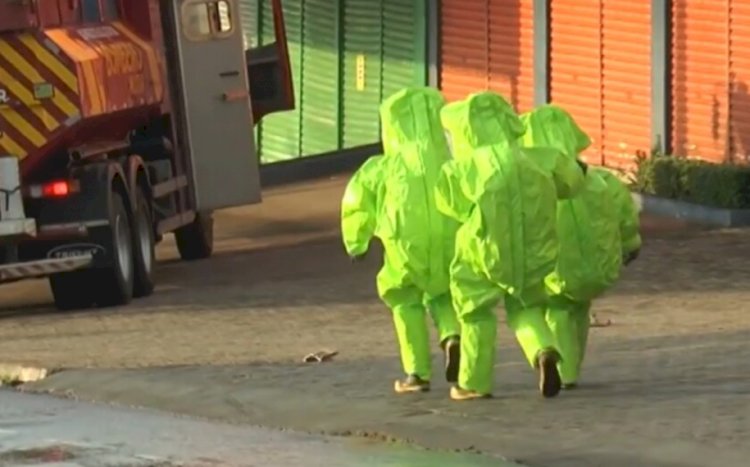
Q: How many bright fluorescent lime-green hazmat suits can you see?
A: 3